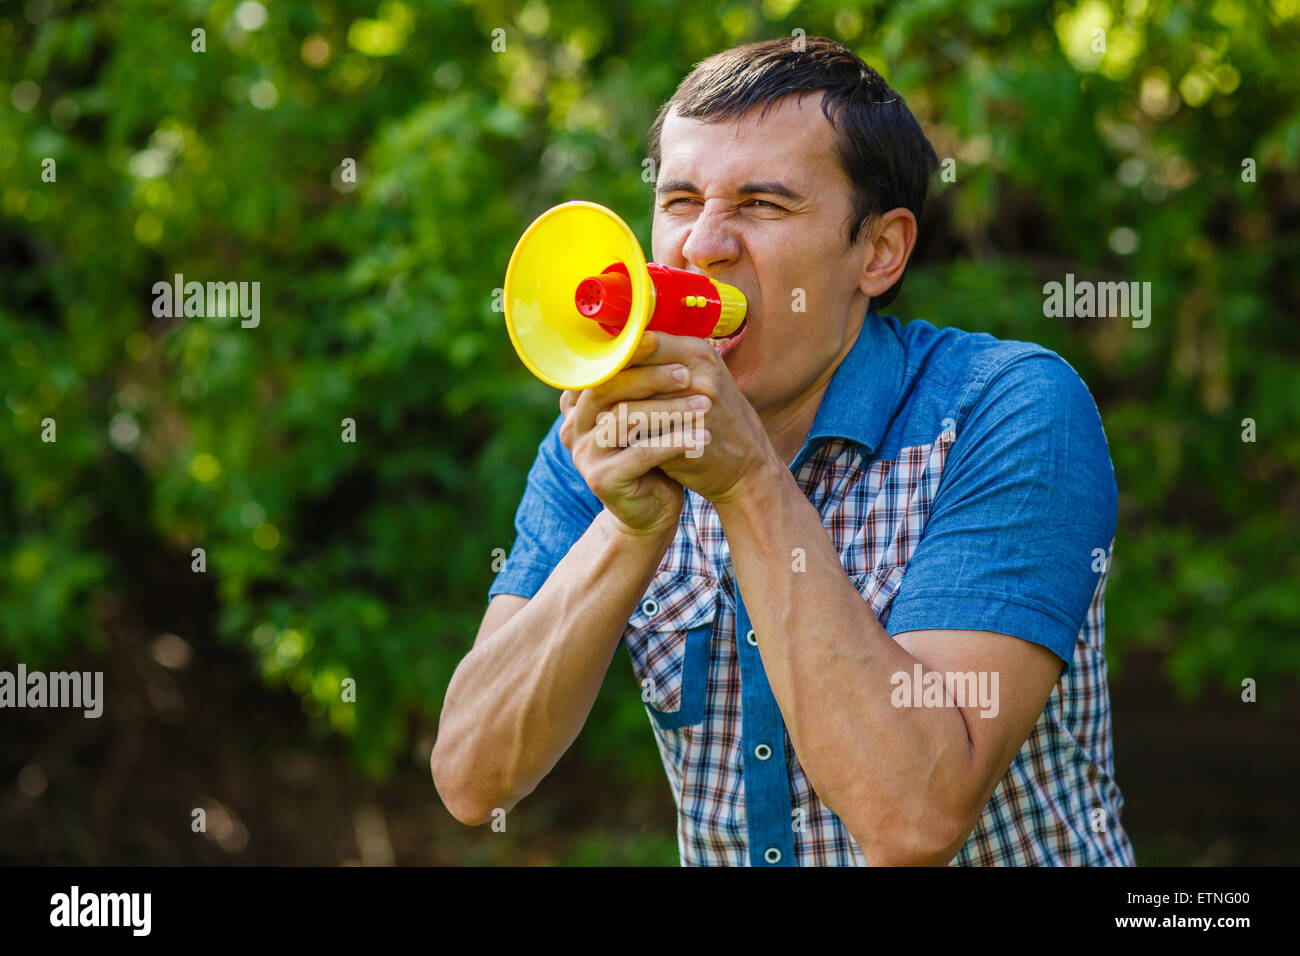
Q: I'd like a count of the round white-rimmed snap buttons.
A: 4